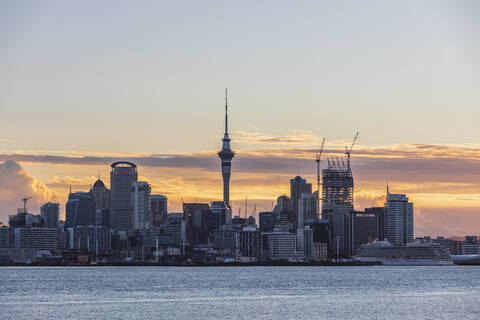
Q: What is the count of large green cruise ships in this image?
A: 0